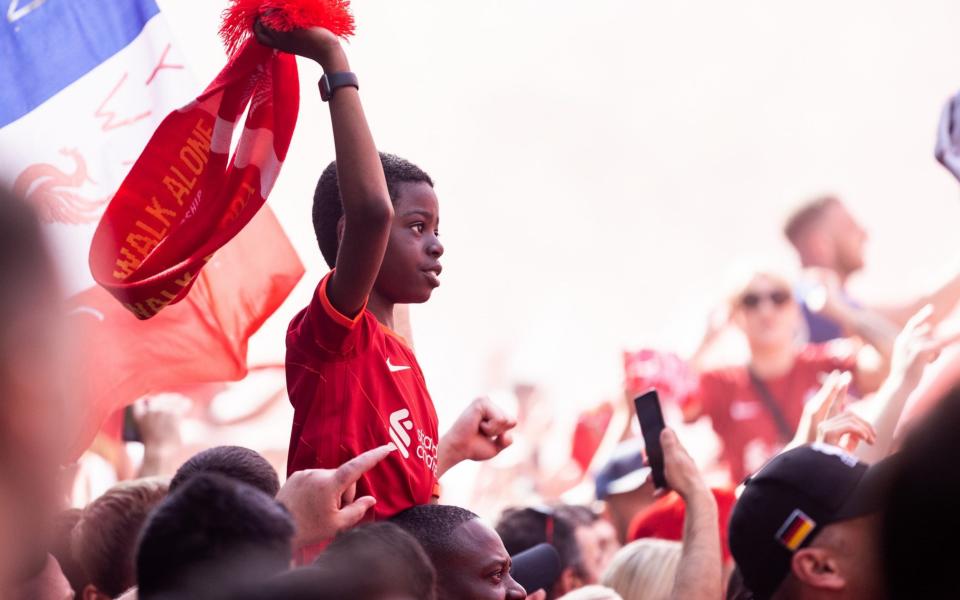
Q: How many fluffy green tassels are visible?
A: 0